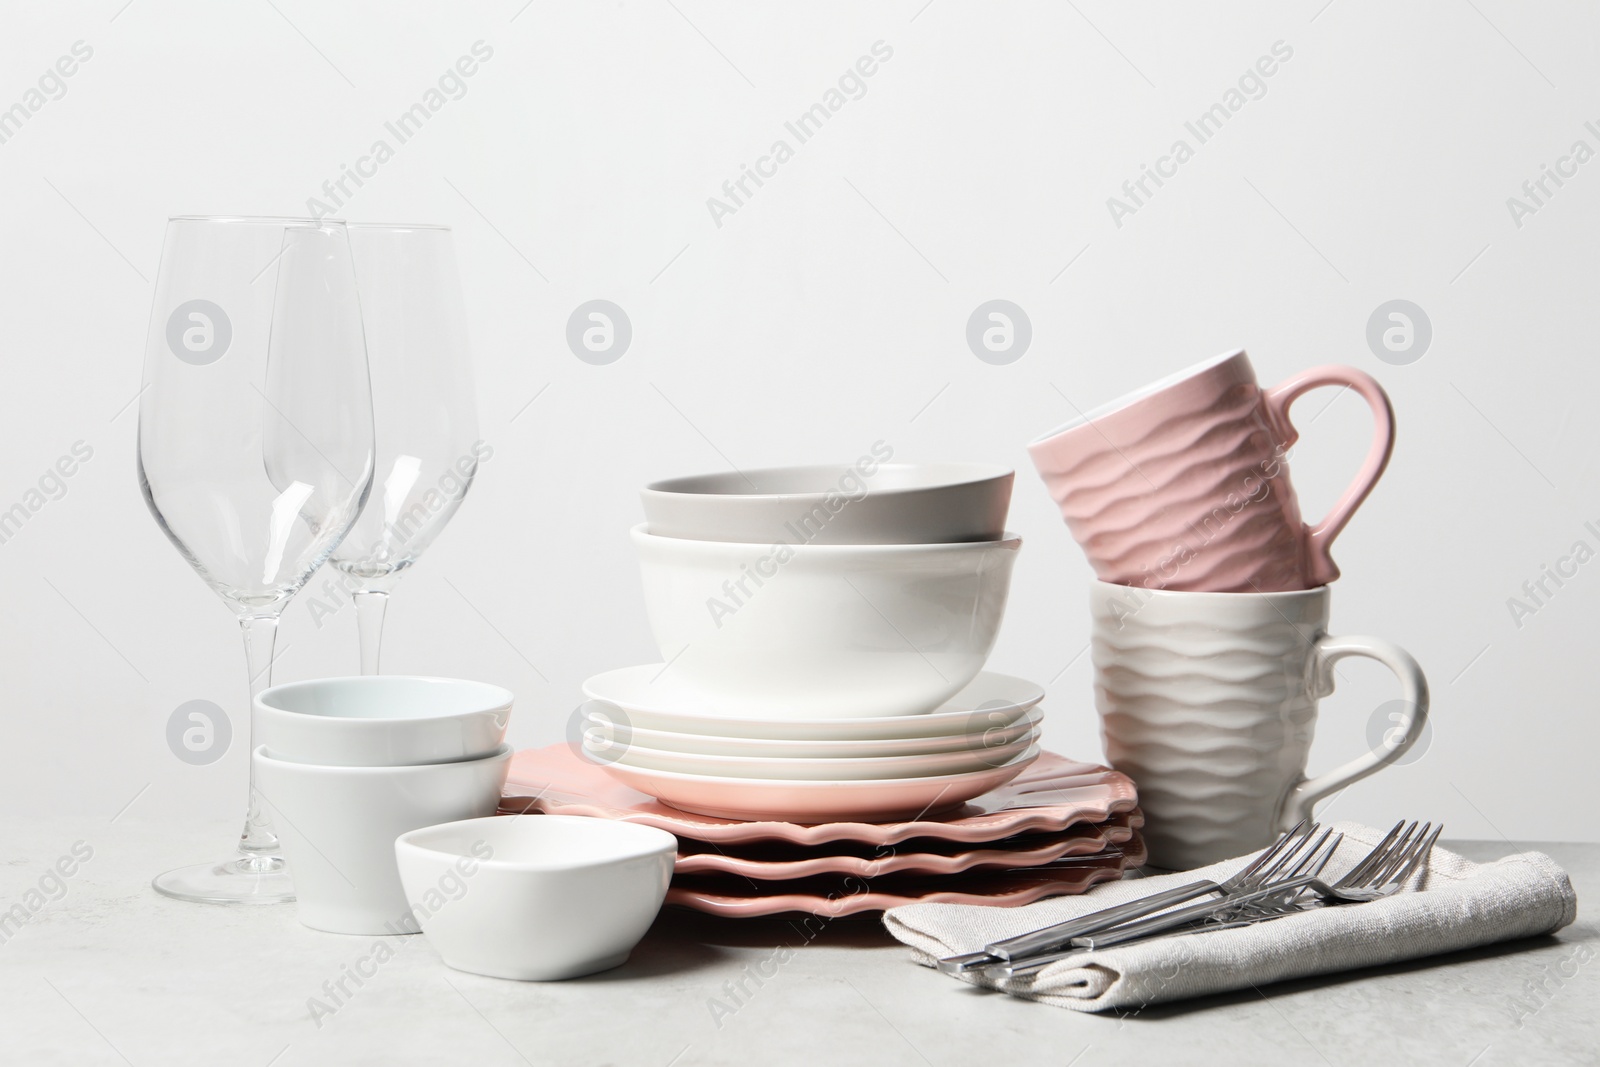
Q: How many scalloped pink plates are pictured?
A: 3